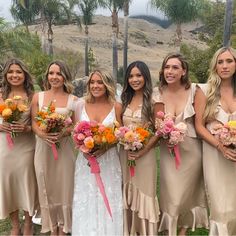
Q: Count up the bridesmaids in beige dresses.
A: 5